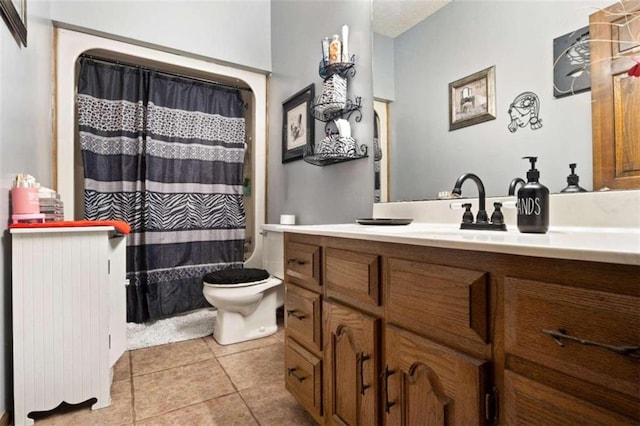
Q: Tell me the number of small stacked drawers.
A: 3